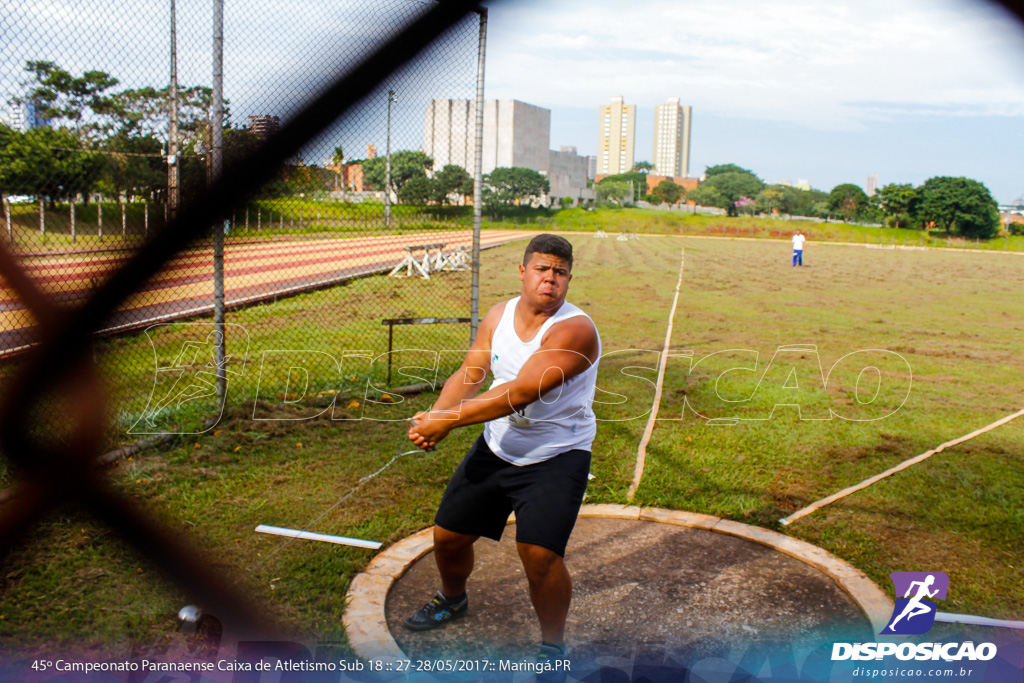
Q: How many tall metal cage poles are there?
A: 2